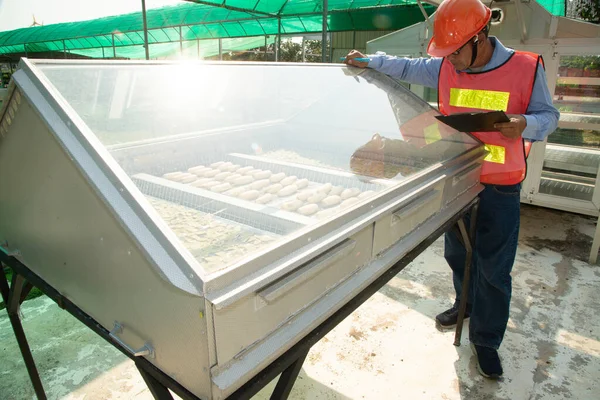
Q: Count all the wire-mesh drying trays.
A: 3